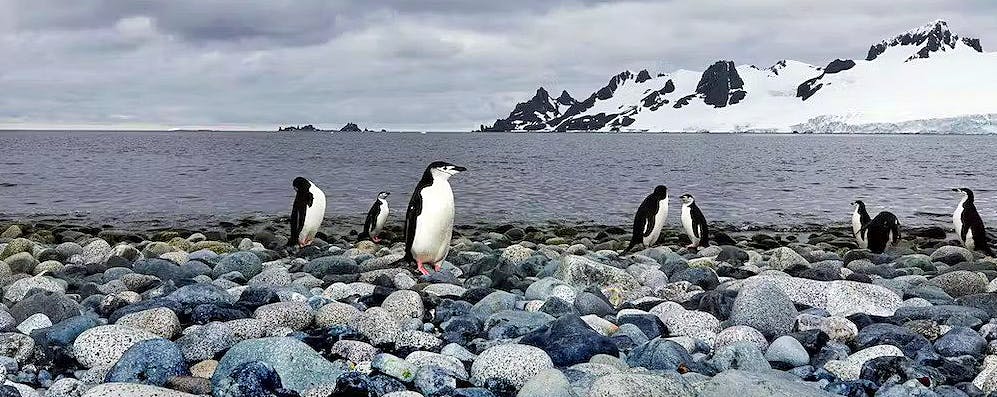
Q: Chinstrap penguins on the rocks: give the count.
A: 8